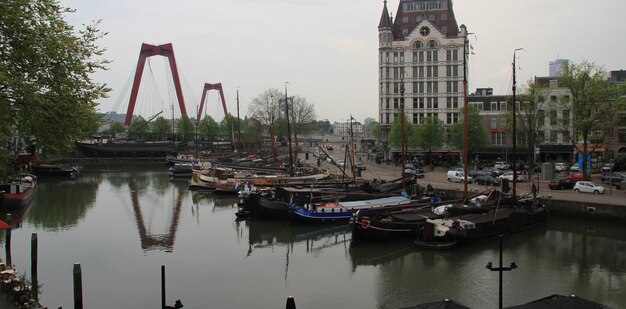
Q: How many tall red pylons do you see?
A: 2